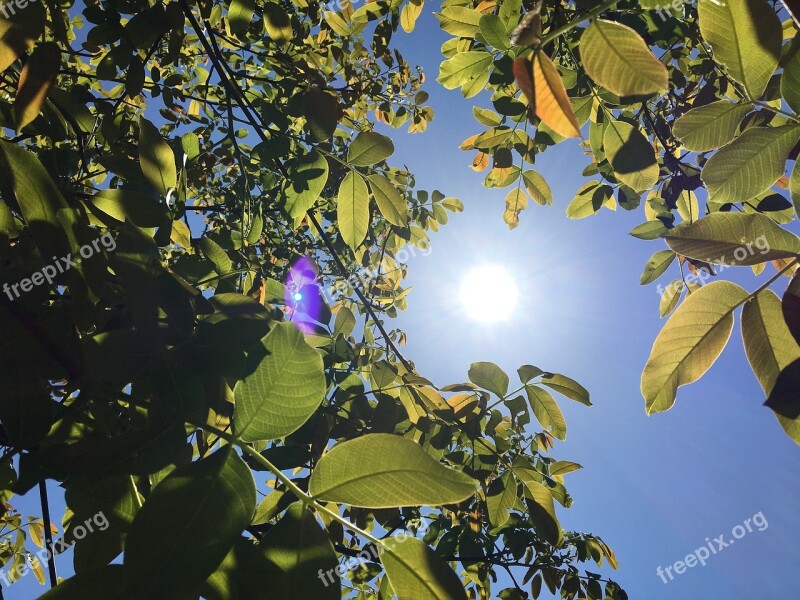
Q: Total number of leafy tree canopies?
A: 2